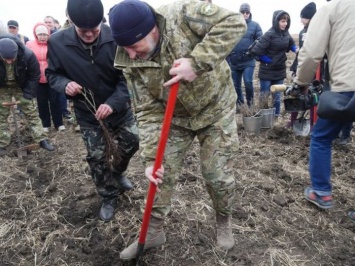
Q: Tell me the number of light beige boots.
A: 2